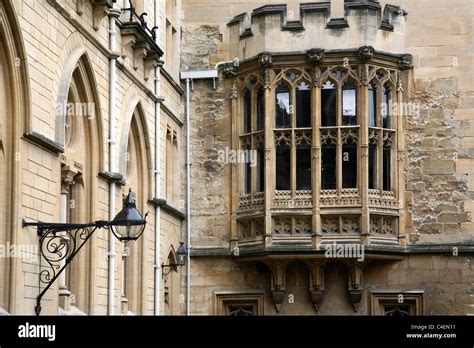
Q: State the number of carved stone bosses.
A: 5